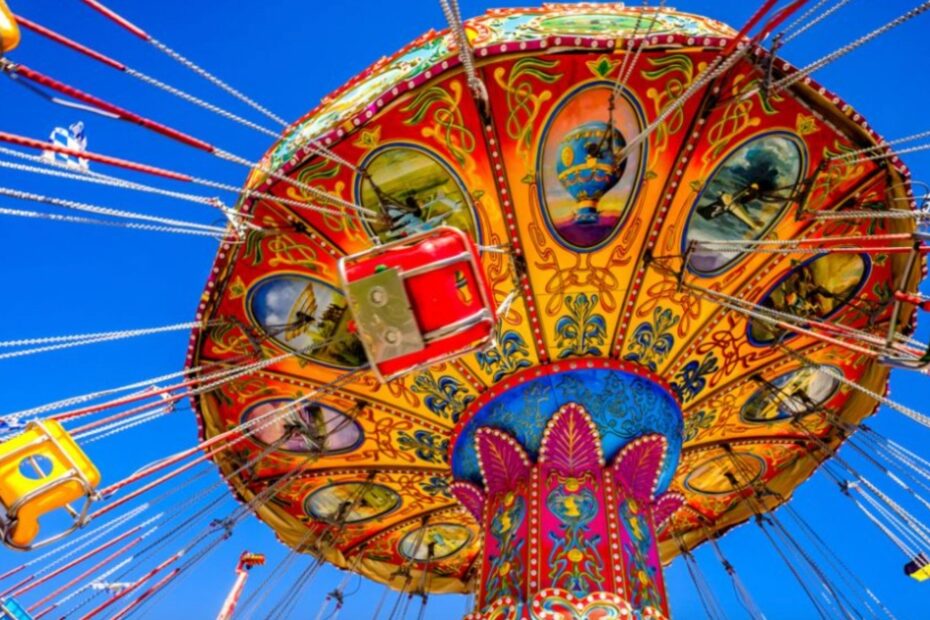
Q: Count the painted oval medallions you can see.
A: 10